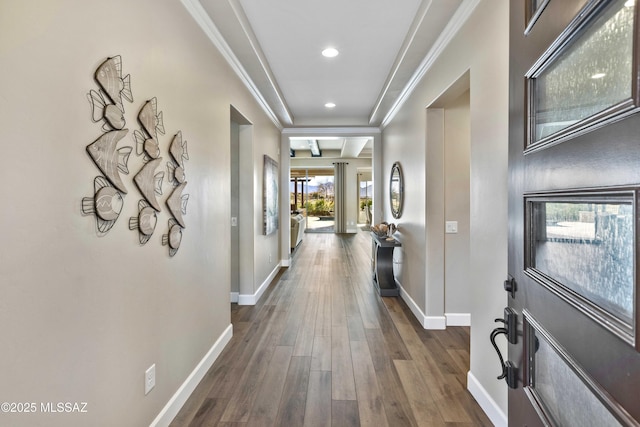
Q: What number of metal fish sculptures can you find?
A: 12